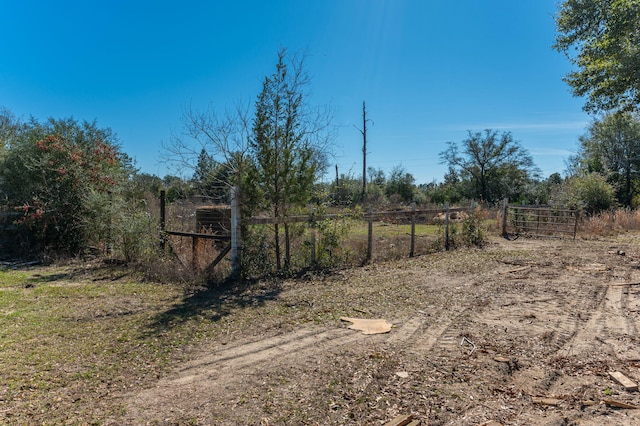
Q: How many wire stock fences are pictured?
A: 1